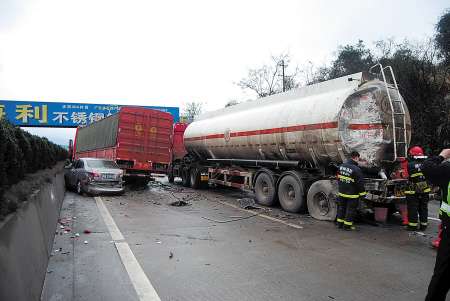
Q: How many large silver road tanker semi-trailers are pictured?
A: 1